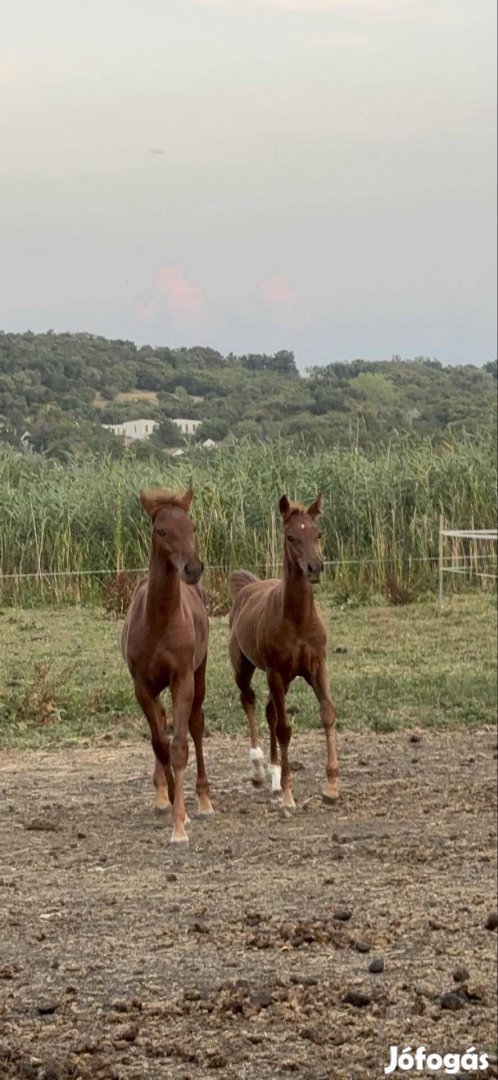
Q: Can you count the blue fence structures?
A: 0